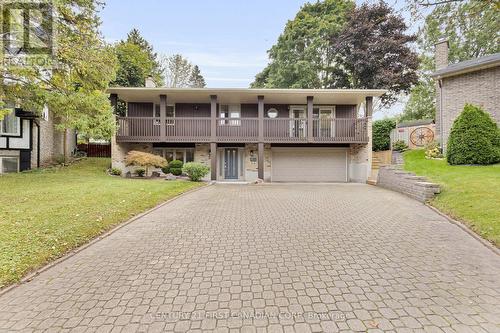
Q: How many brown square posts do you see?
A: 6